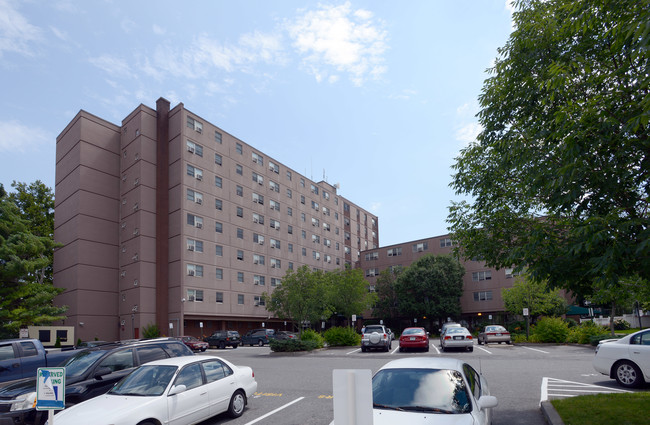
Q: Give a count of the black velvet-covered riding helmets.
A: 0